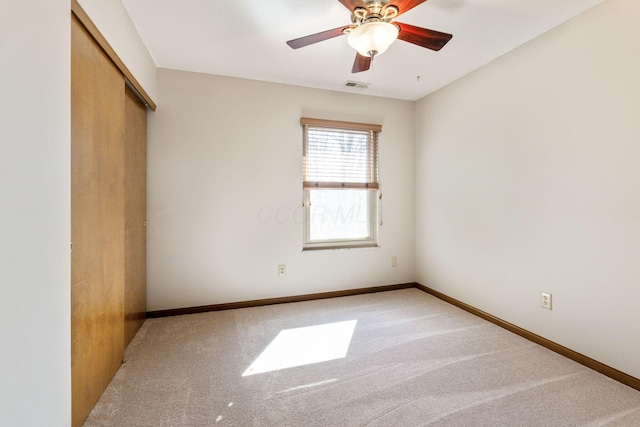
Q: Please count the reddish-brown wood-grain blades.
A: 5